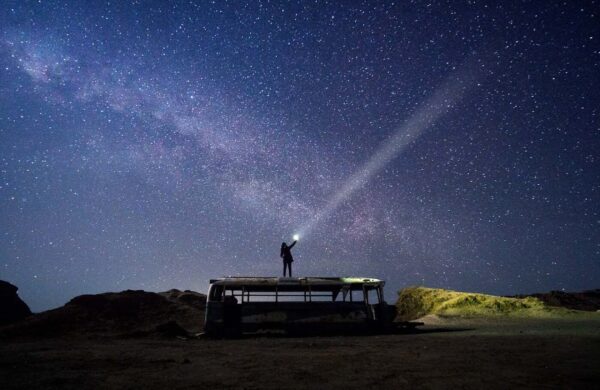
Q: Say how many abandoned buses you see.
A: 1